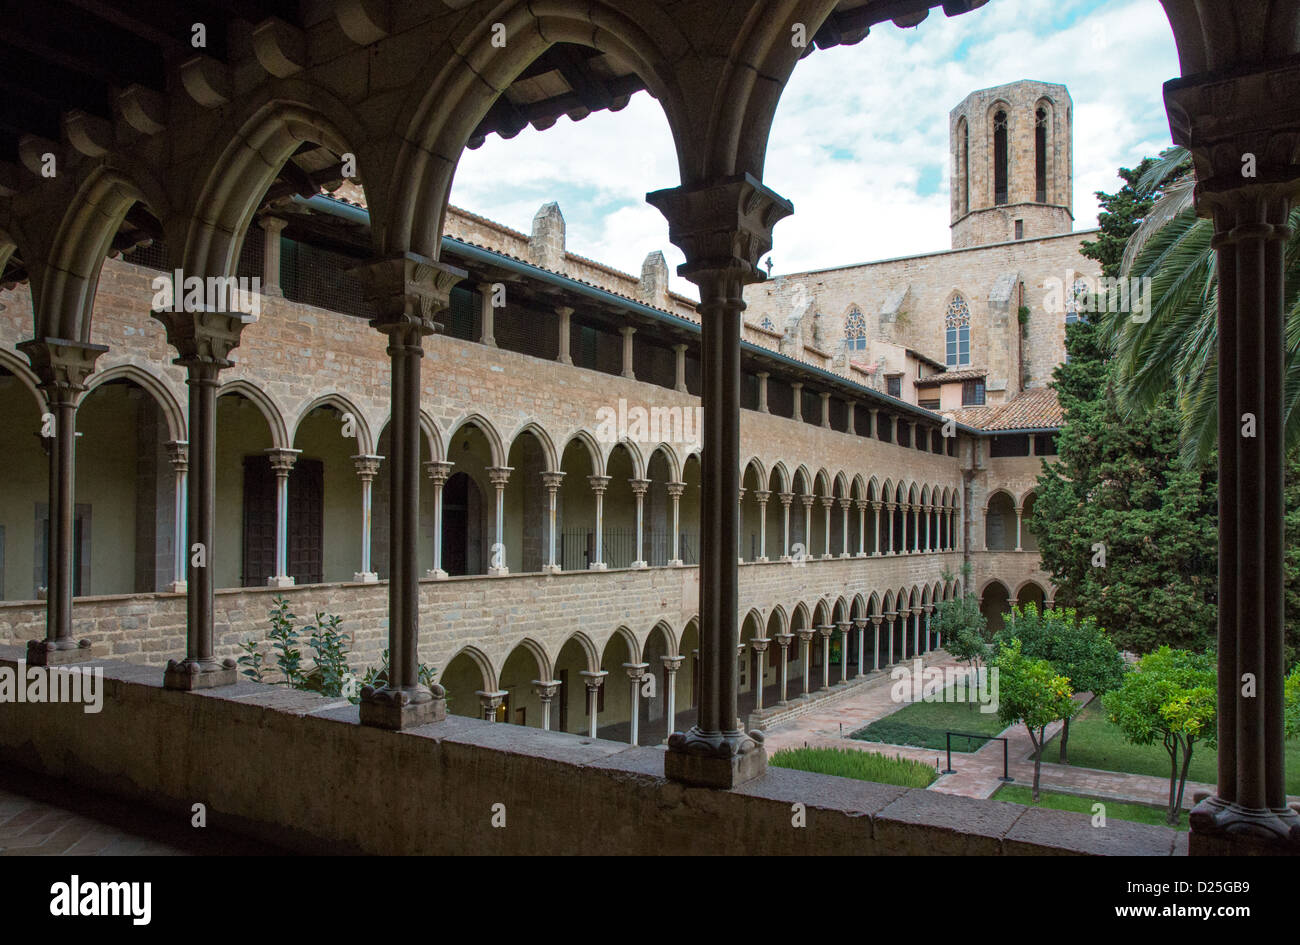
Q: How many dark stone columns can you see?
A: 5